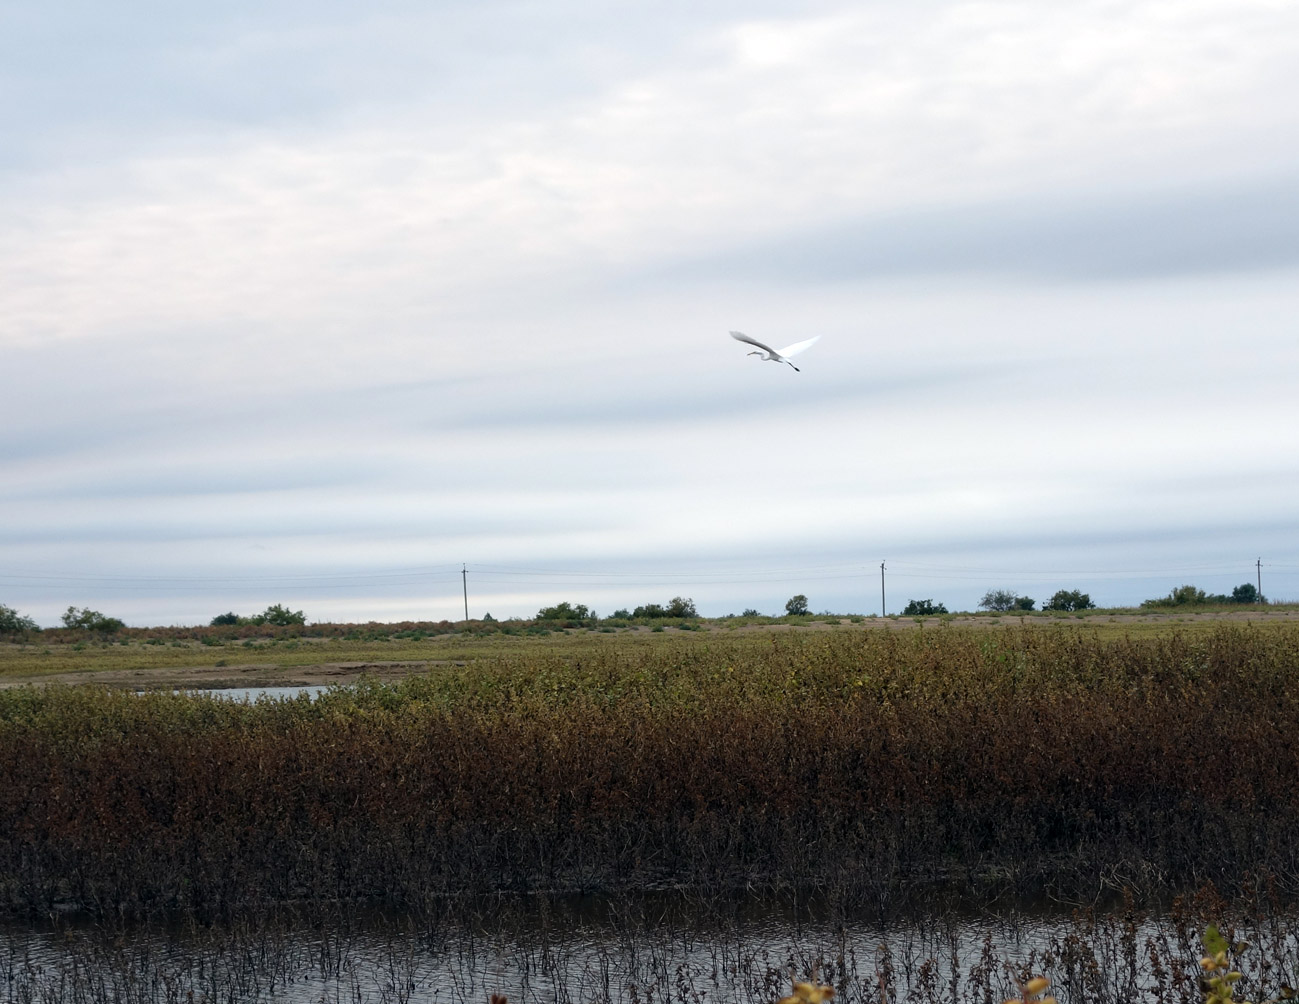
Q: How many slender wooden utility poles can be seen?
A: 3